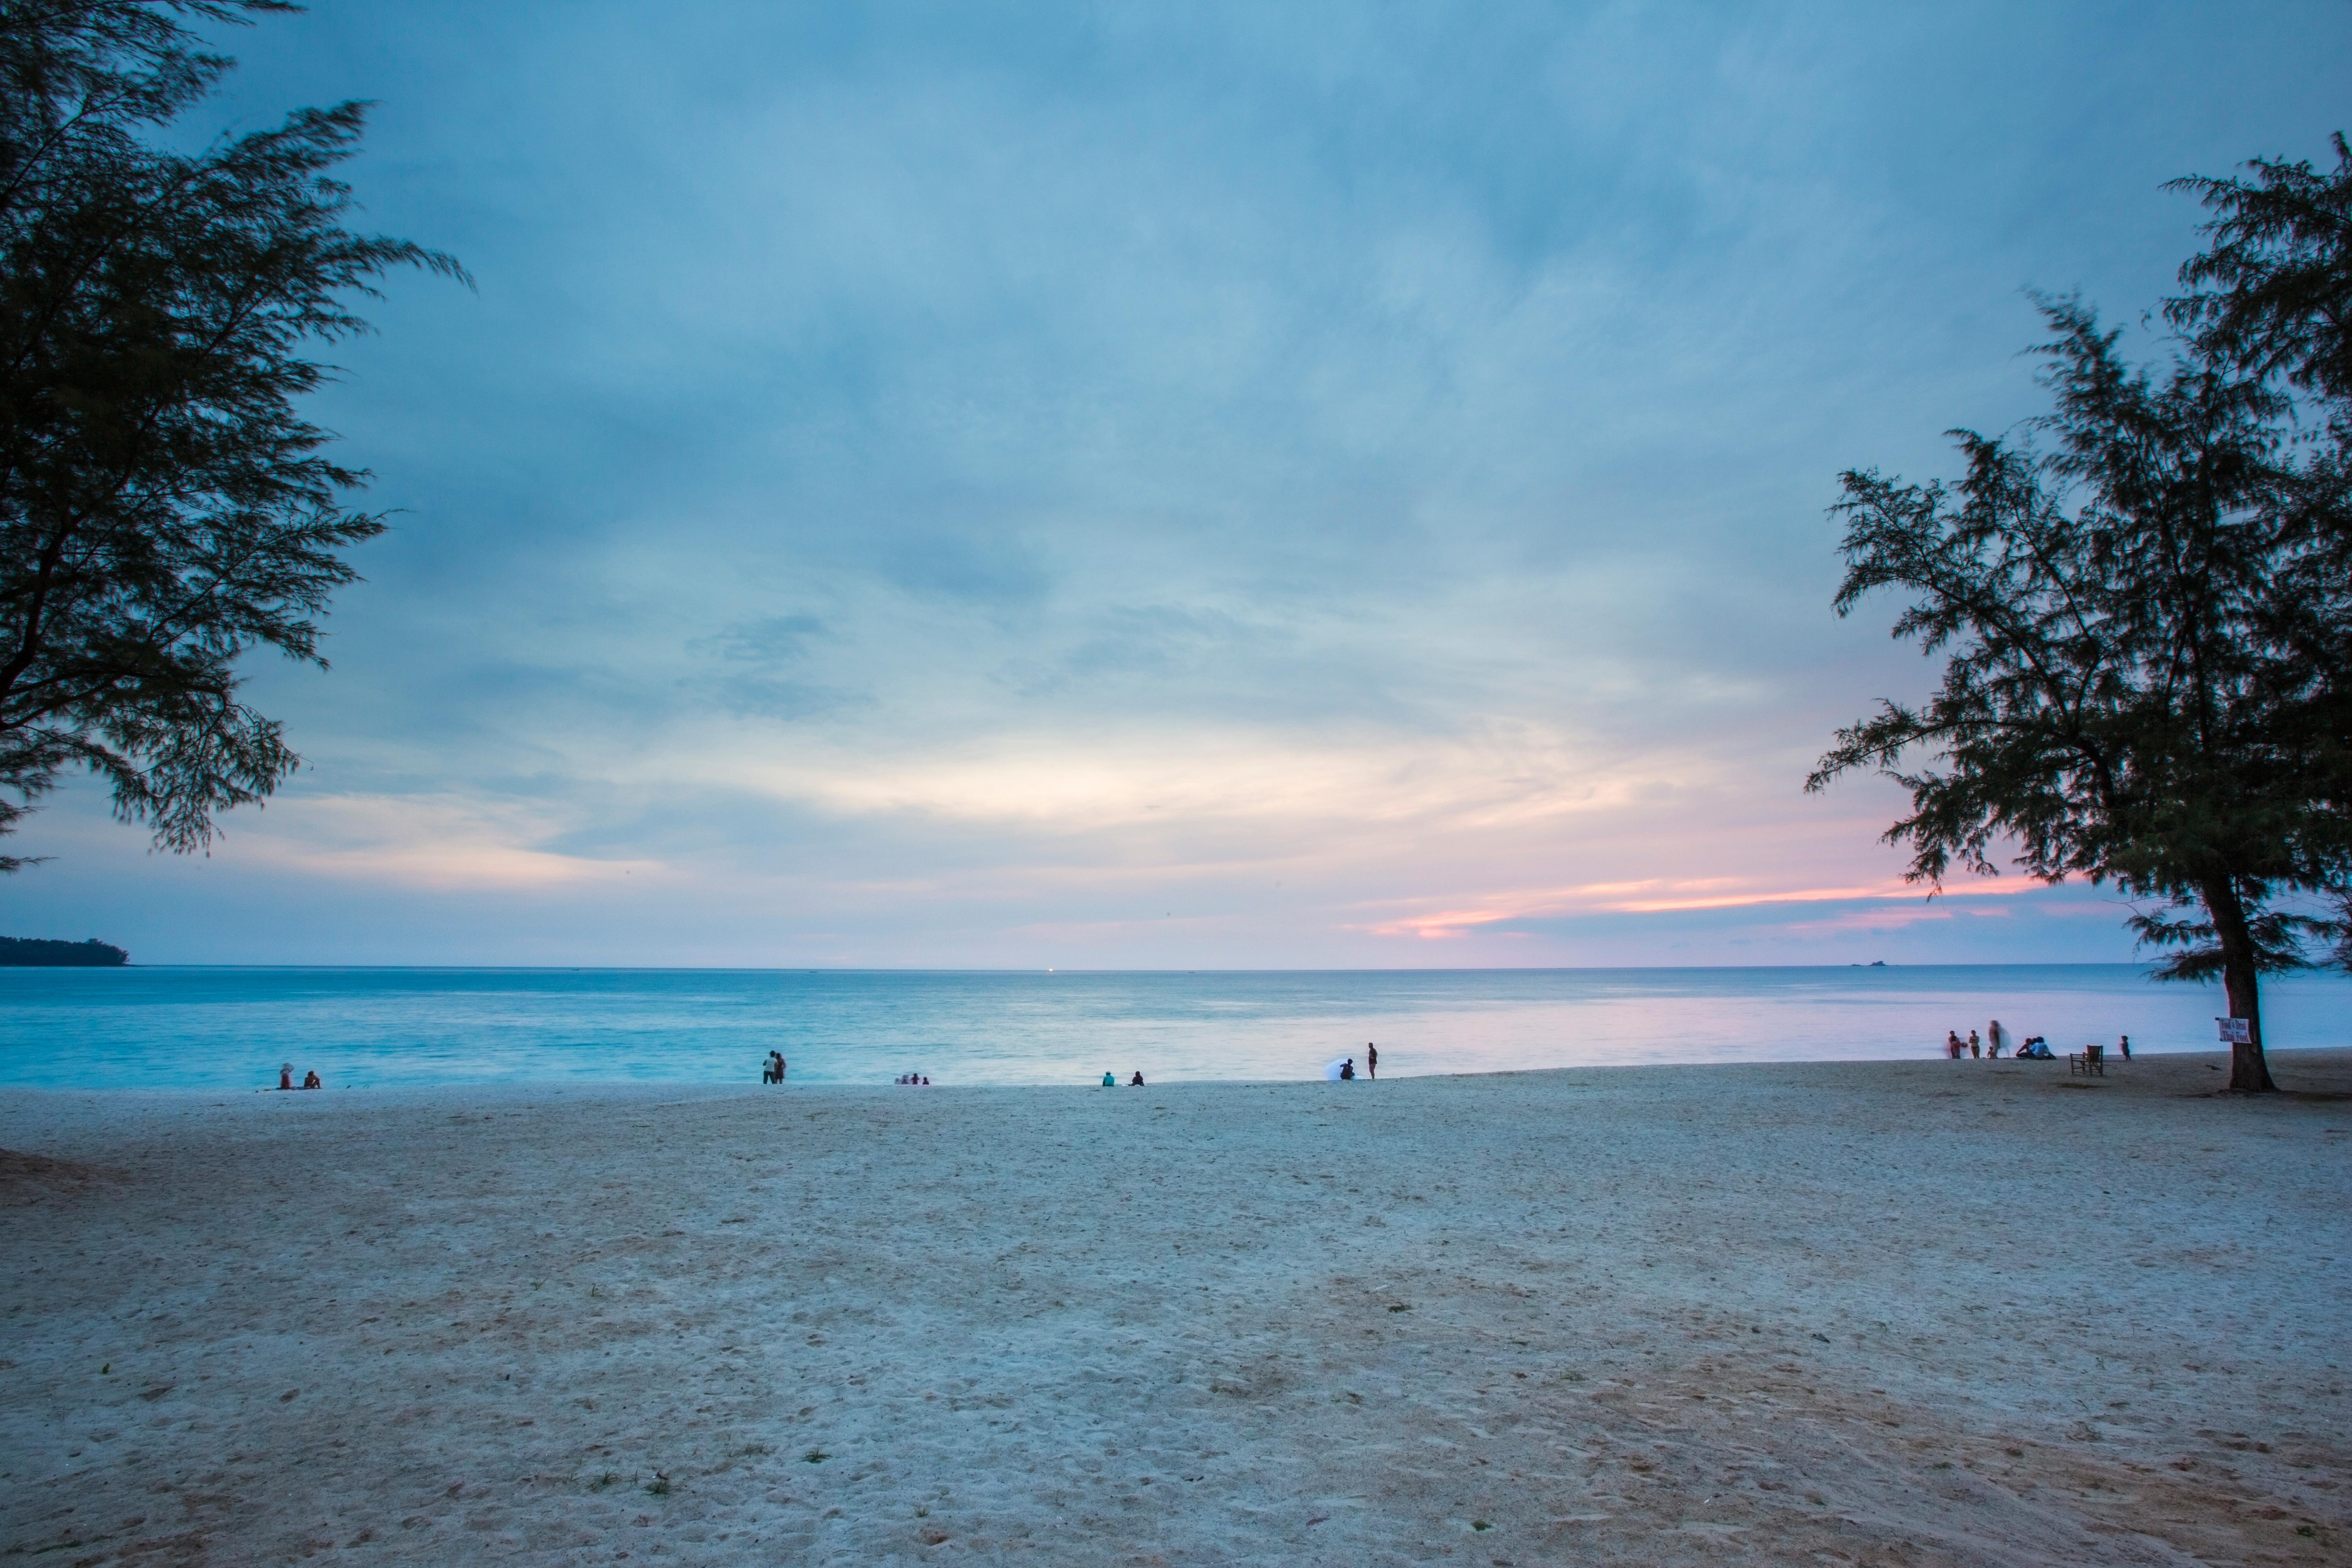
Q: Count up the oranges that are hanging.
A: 0